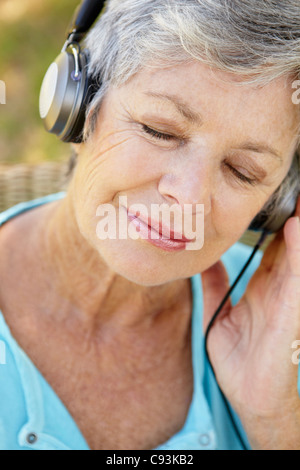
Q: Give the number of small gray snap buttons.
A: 2